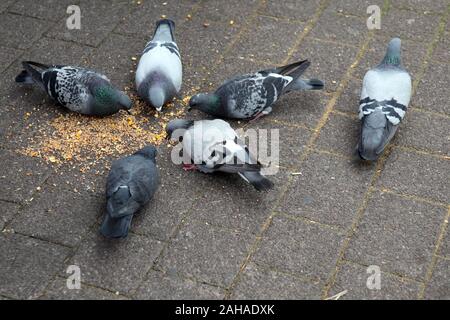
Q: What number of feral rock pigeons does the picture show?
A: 6